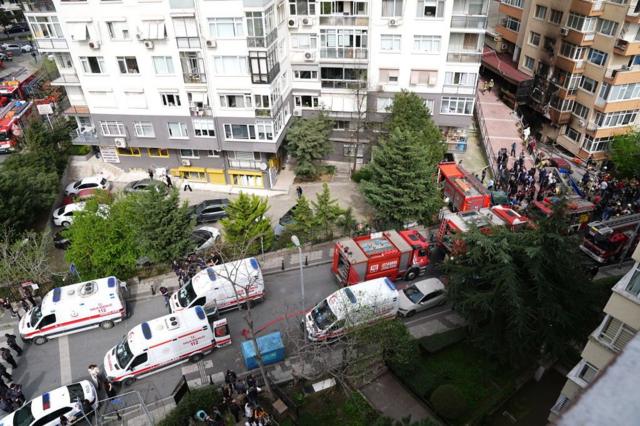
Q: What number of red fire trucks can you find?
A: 7